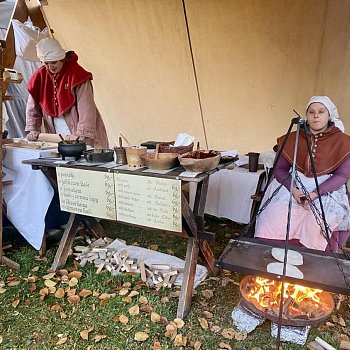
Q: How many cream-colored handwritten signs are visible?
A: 2